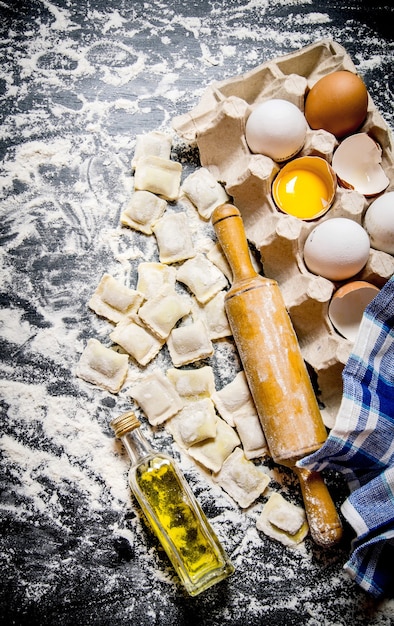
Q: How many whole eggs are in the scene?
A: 4